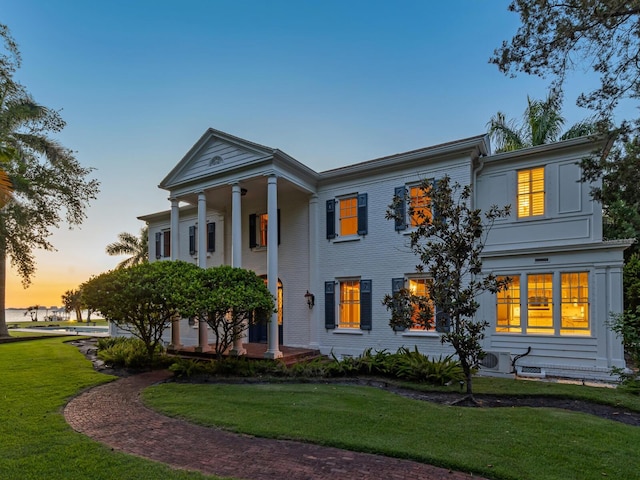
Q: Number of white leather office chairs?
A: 0